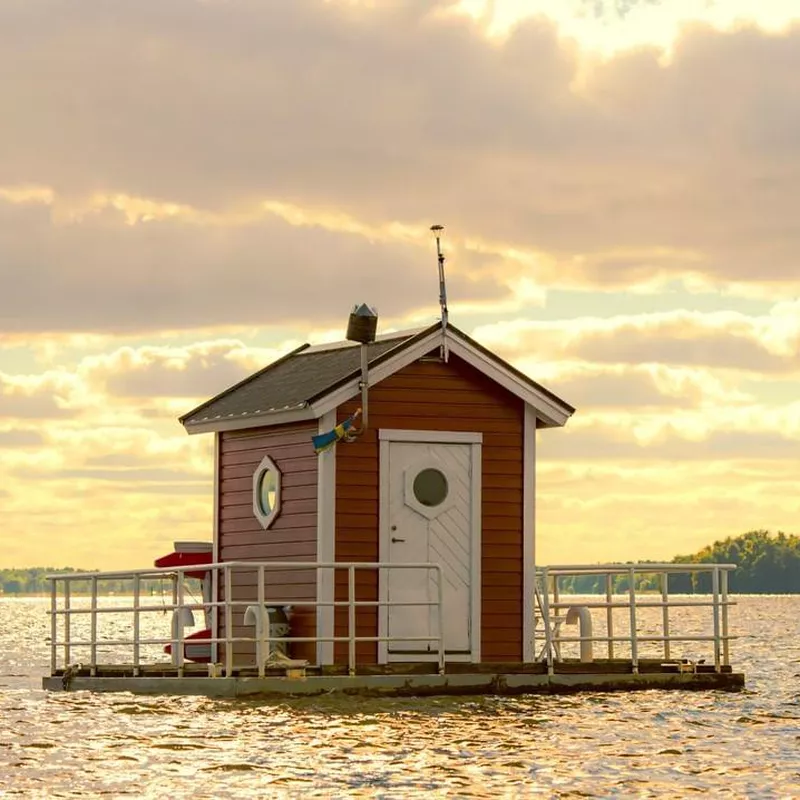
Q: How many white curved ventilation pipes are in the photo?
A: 3